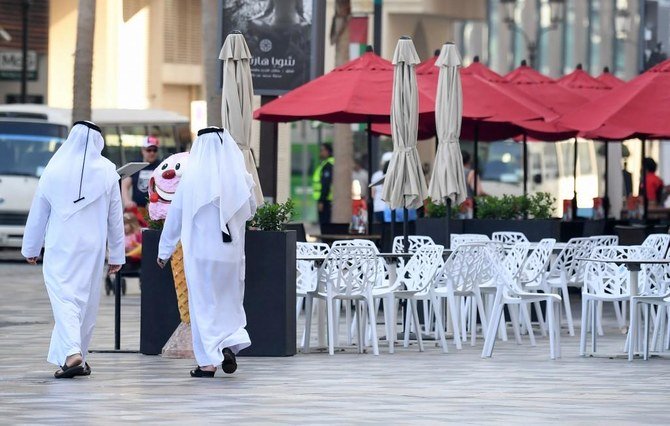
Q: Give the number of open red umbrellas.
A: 7